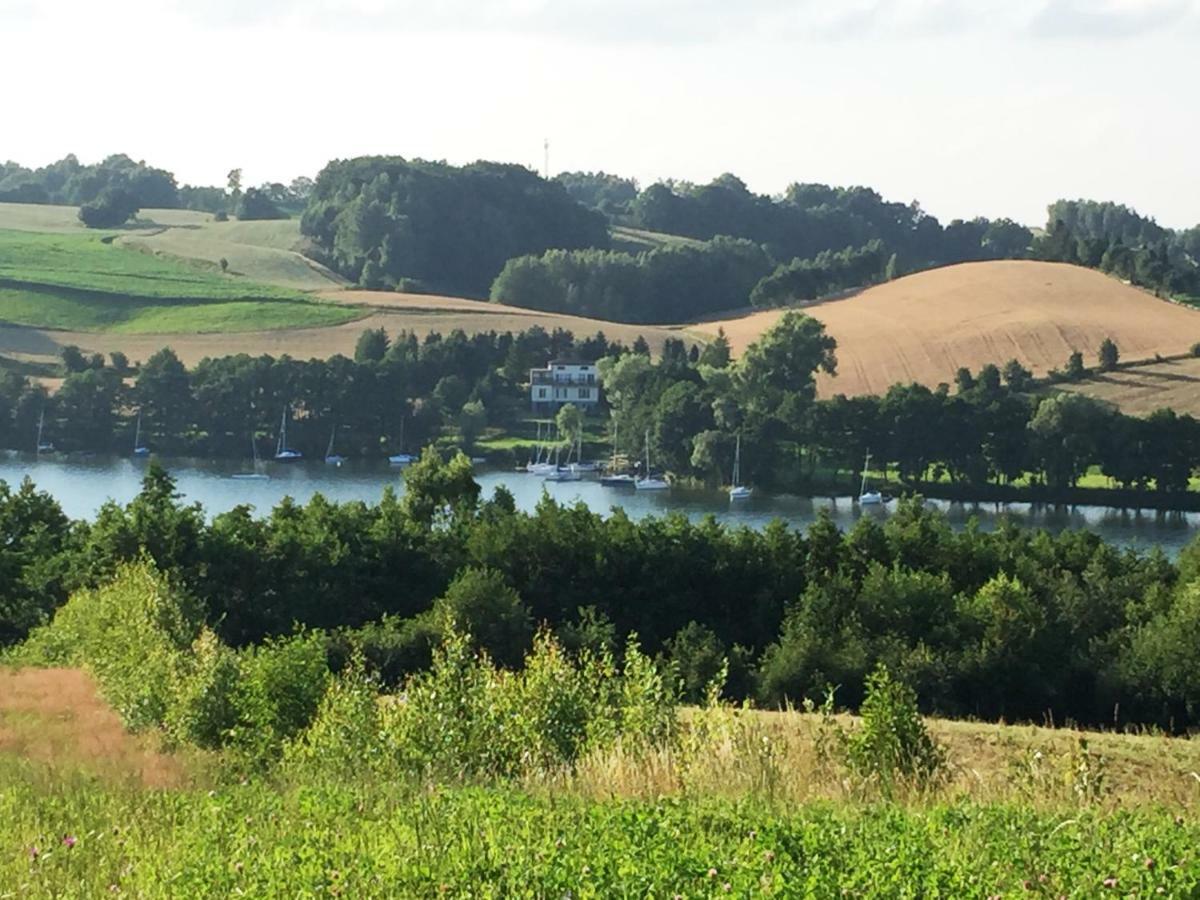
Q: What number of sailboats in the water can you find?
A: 14